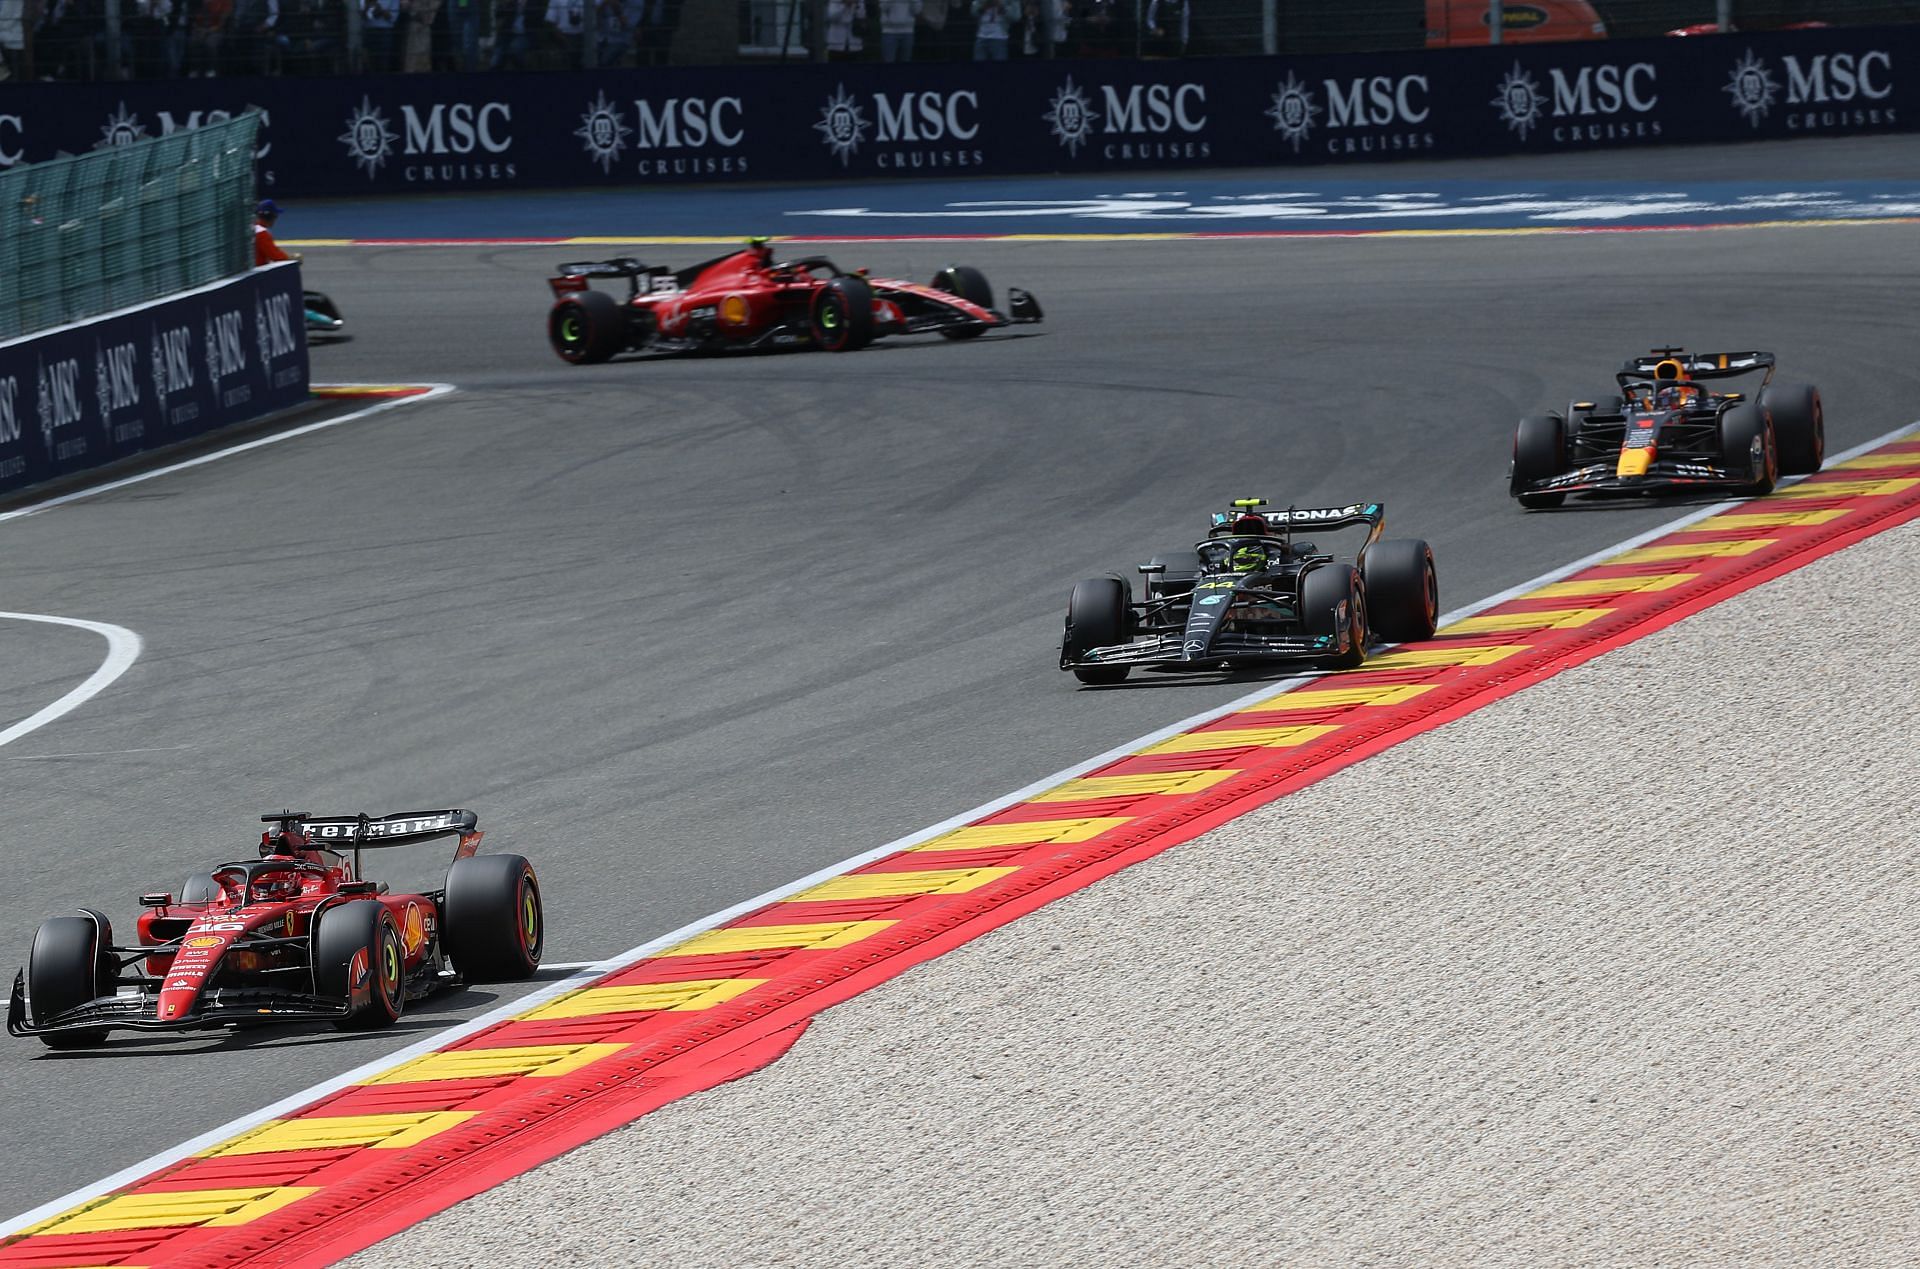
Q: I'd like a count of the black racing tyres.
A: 15